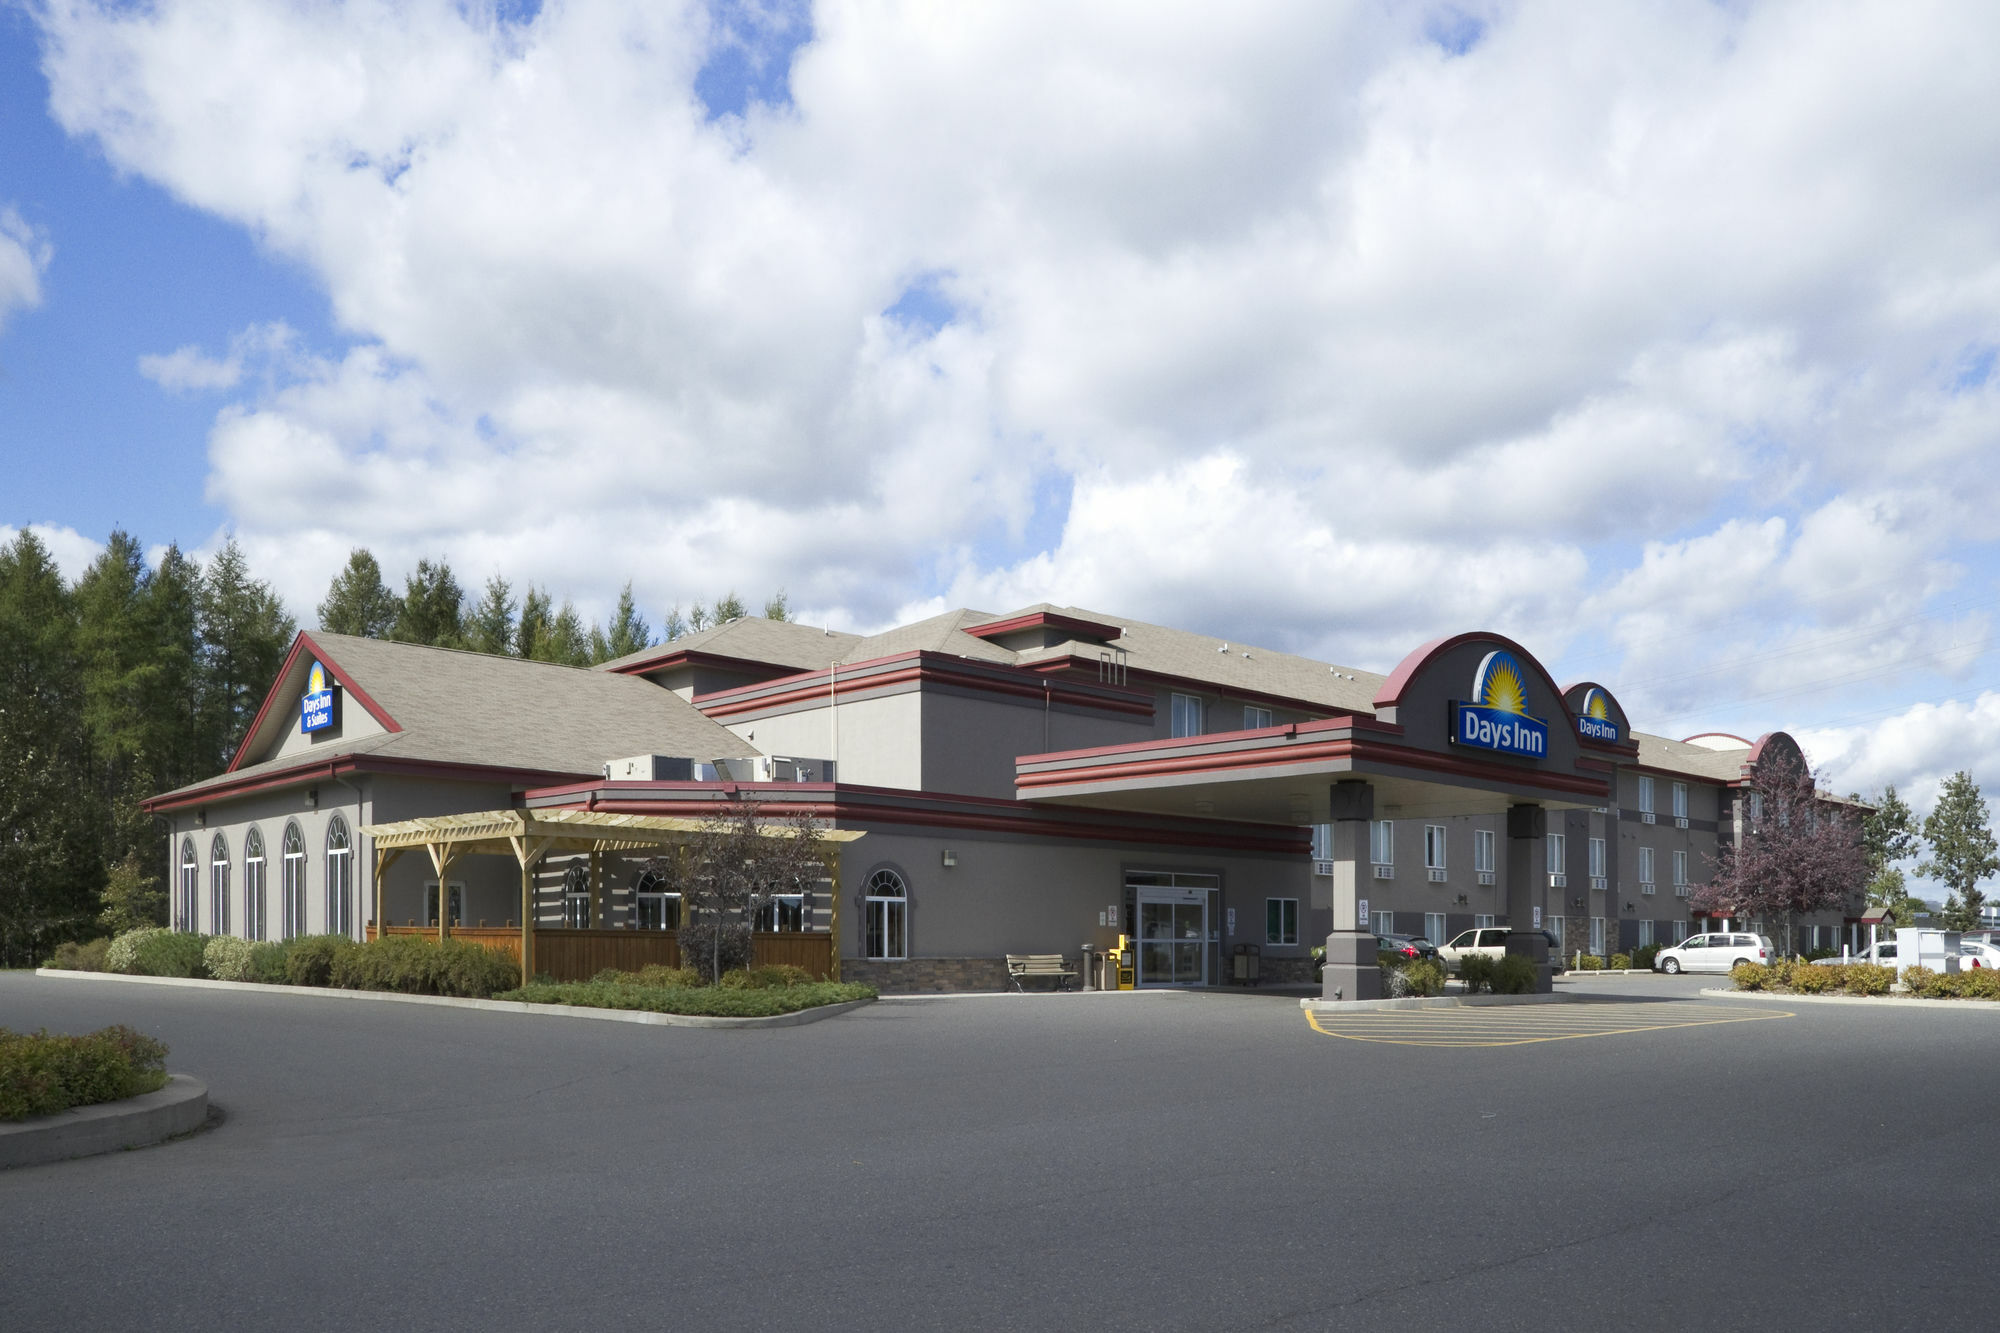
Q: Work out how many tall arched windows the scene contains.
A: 5